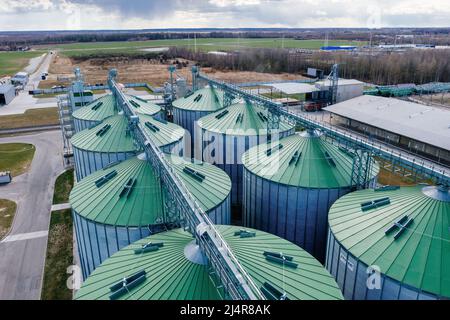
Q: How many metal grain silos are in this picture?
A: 8